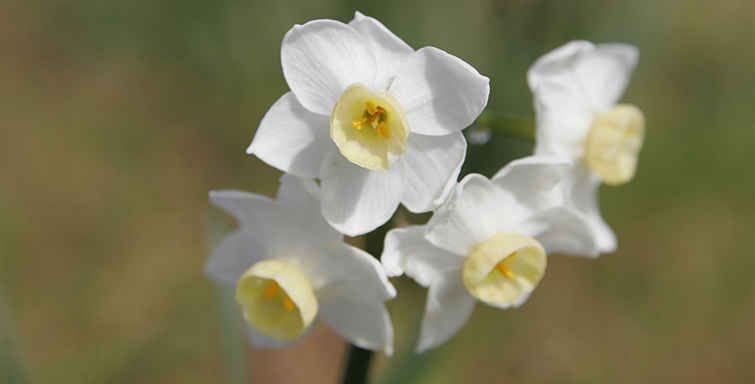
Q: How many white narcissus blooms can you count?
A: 4